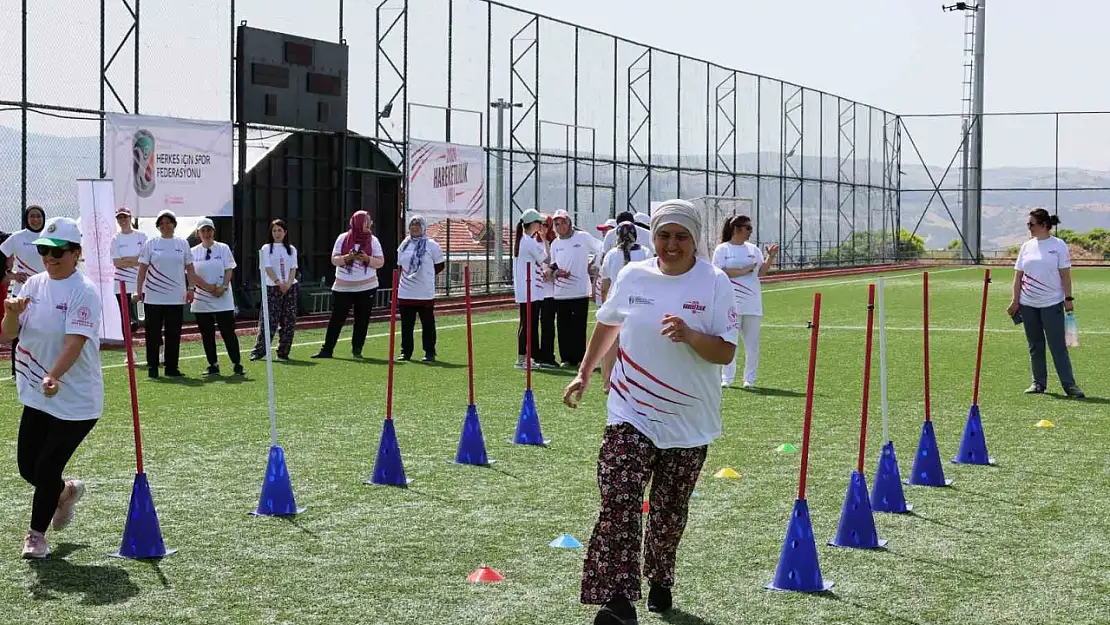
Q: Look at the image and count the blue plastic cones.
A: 10